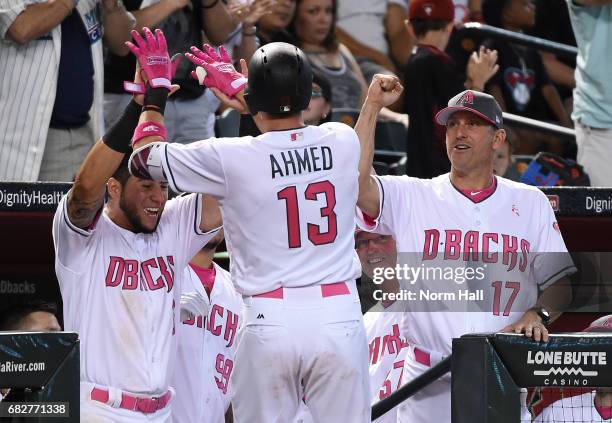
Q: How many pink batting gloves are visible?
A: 2